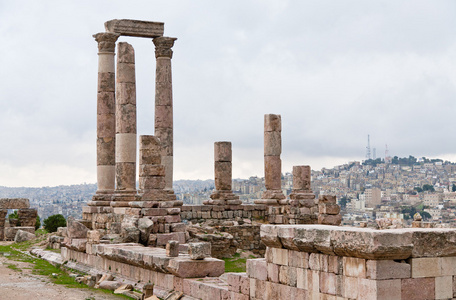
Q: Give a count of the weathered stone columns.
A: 7